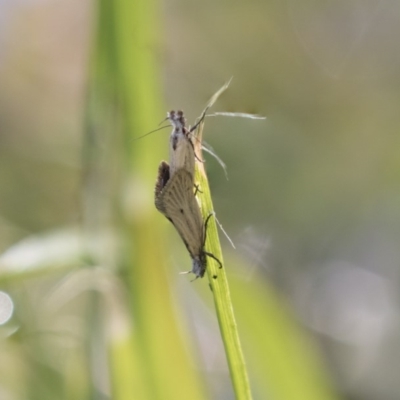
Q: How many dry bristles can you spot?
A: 4